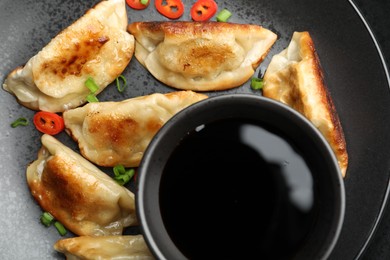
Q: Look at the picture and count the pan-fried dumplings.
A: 6